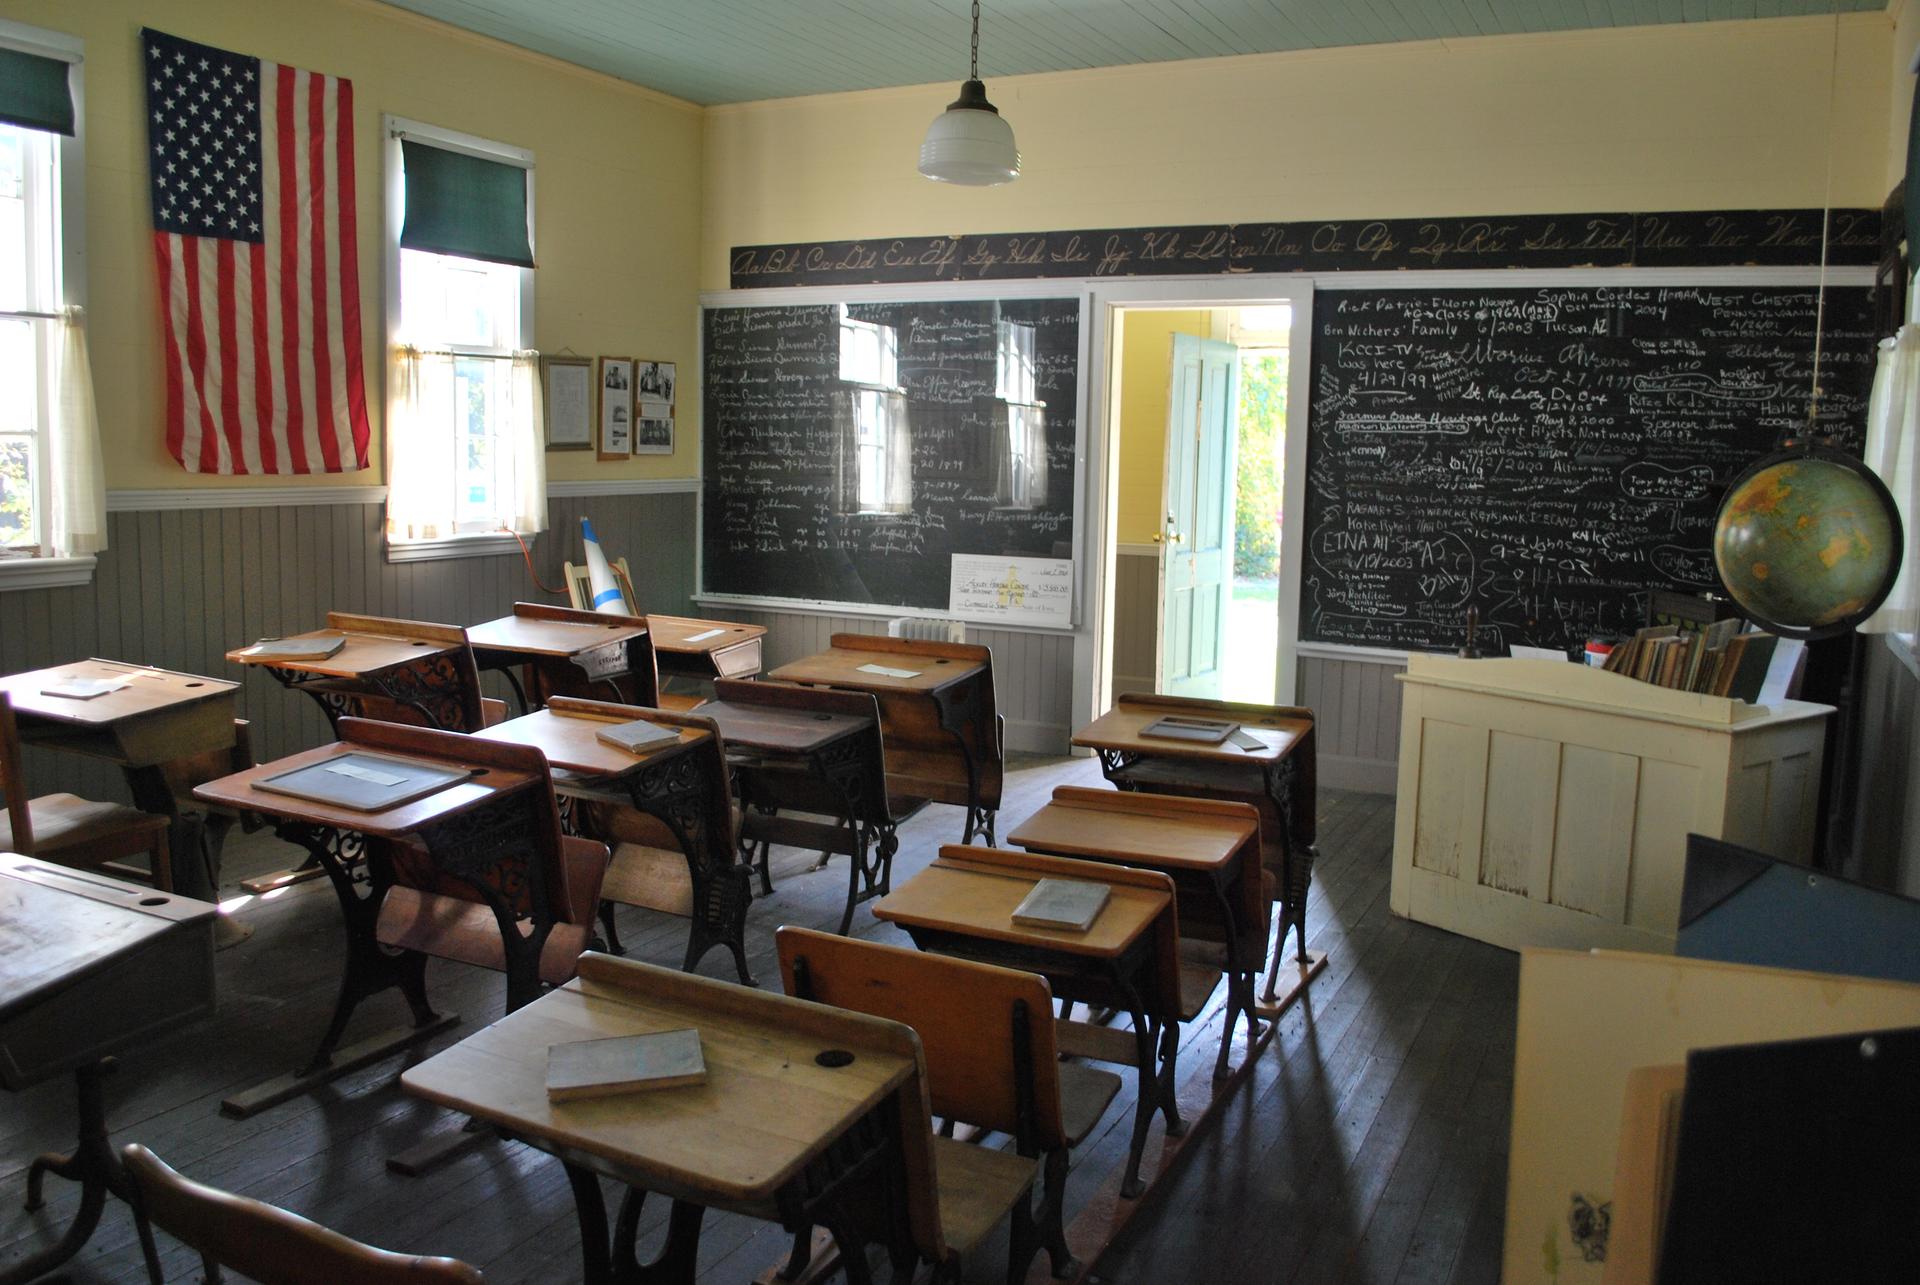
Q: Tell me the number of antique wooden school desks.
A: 13